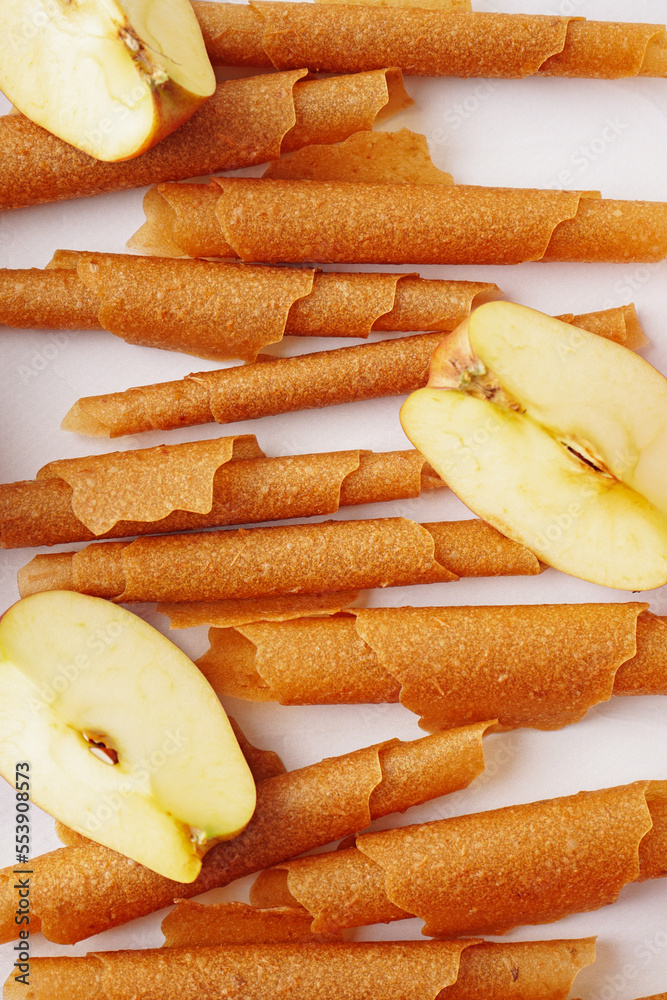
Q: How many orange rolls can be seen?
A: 11